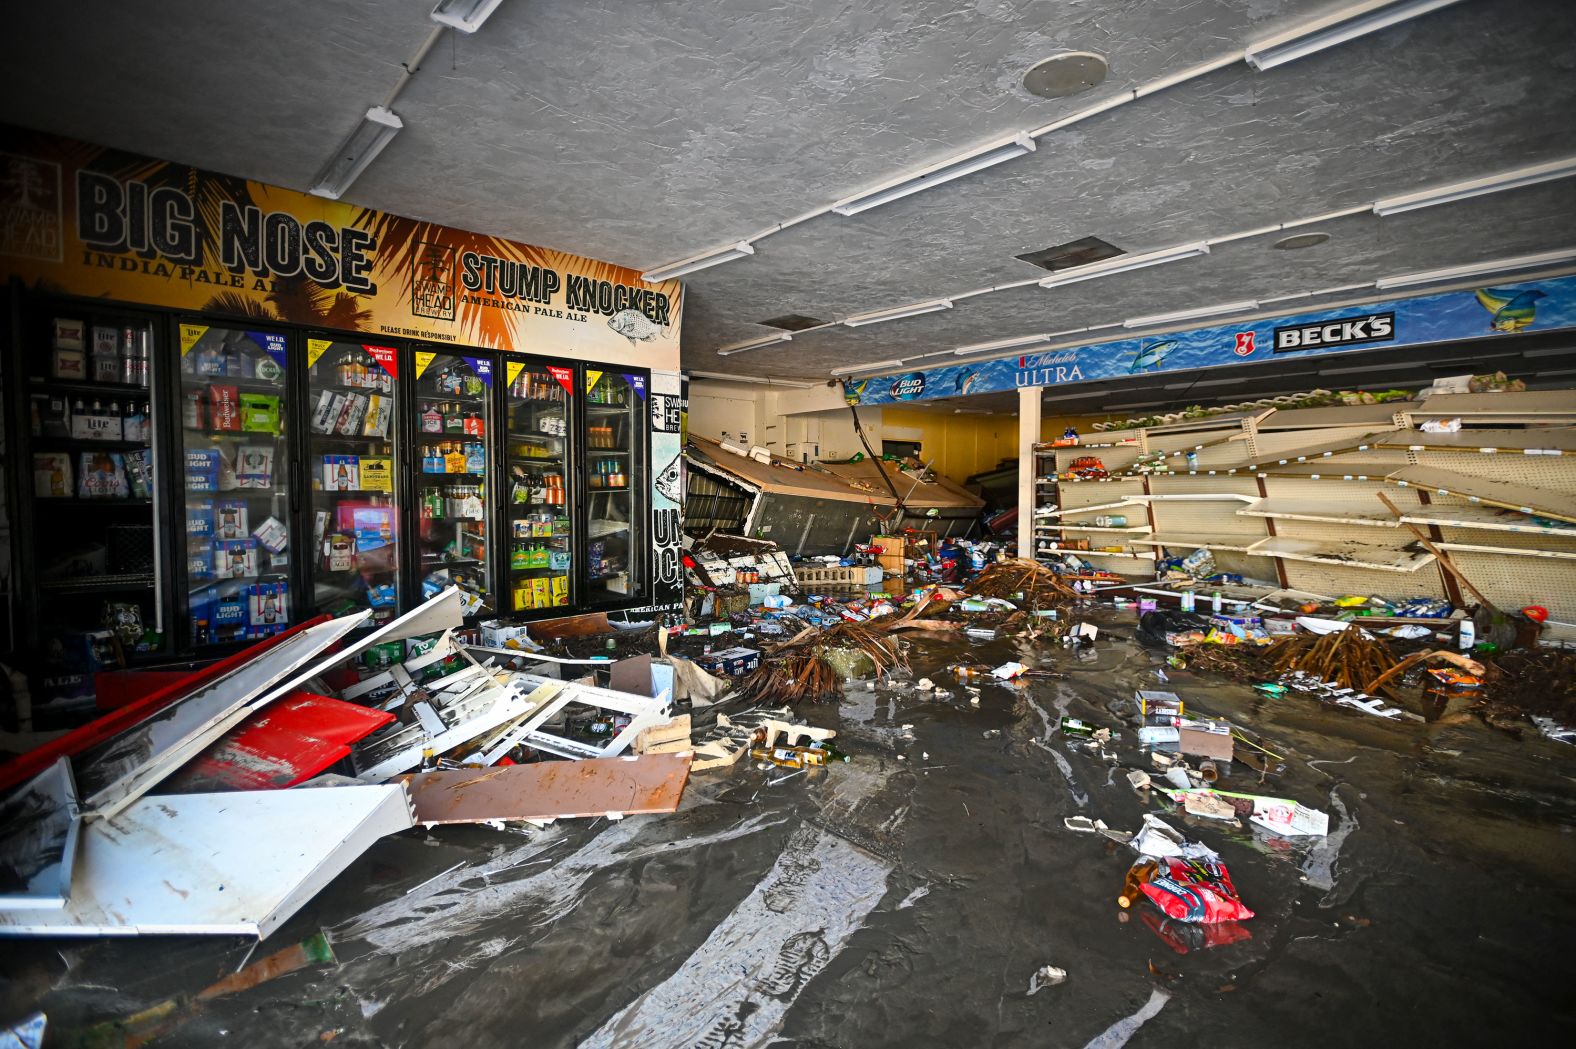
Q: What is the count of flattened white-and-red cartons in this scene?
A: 1